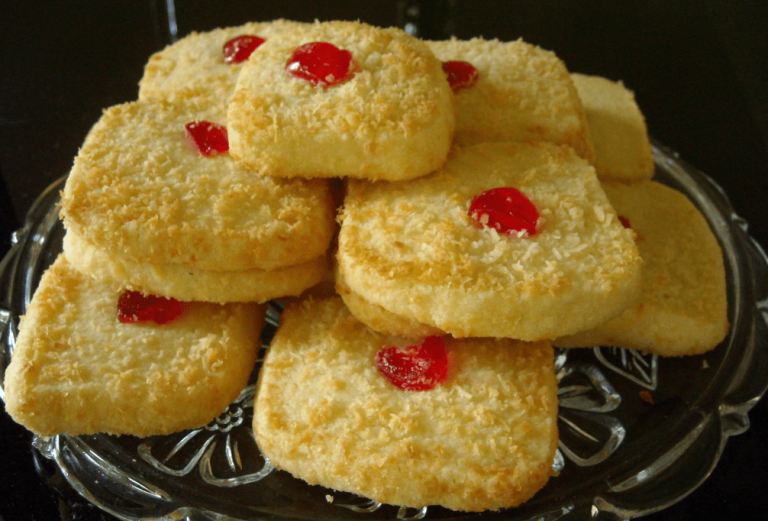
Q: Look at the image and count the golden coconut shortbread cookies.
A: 11